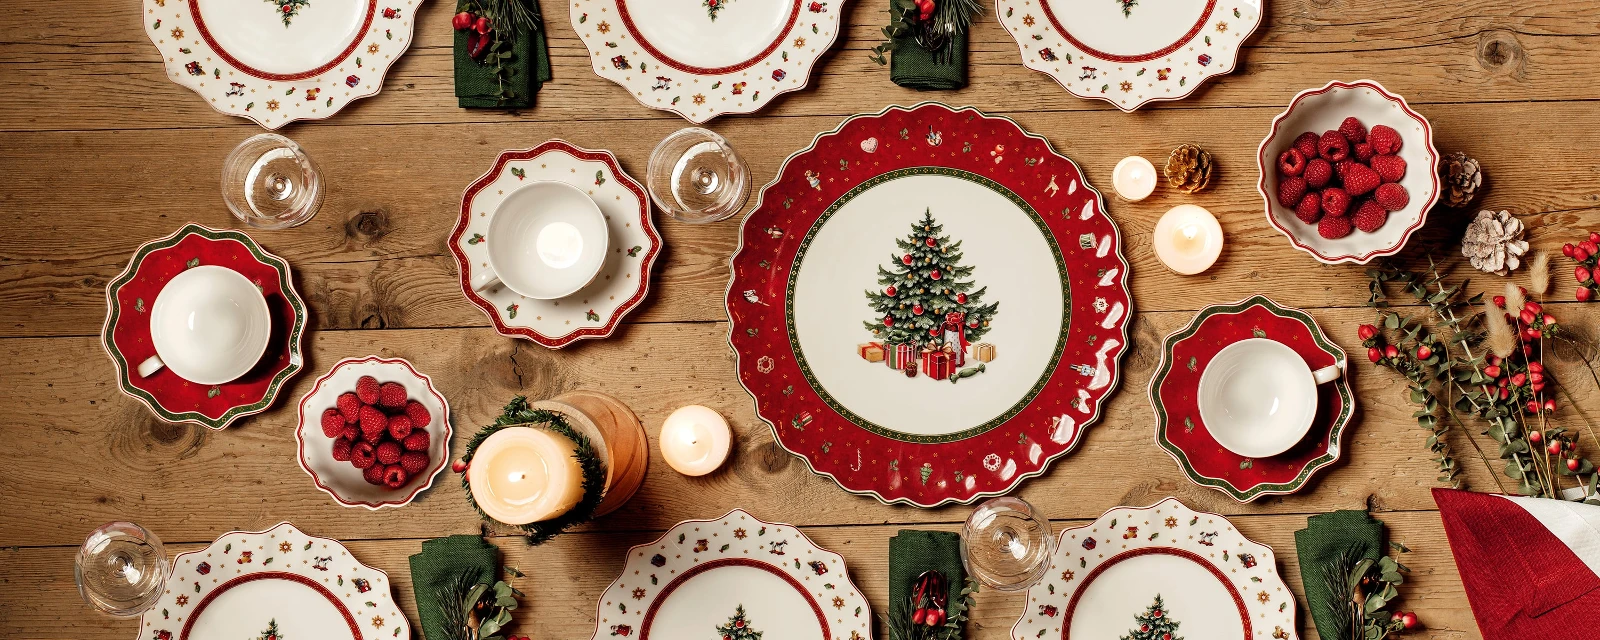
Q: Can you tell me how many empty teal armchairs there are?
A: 0